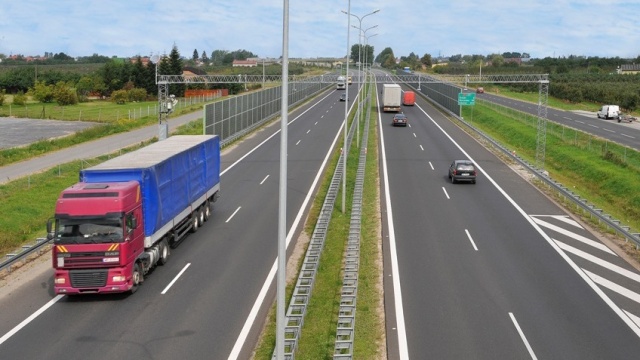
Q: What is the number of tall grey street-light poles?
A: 5